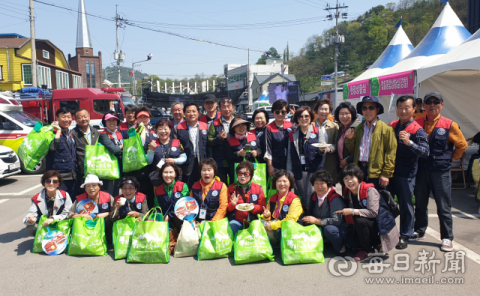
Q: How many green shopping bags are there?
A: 11